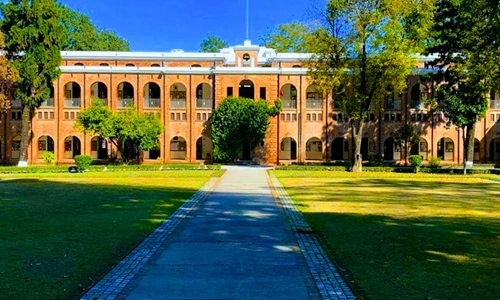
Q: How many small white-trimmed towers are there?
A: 1